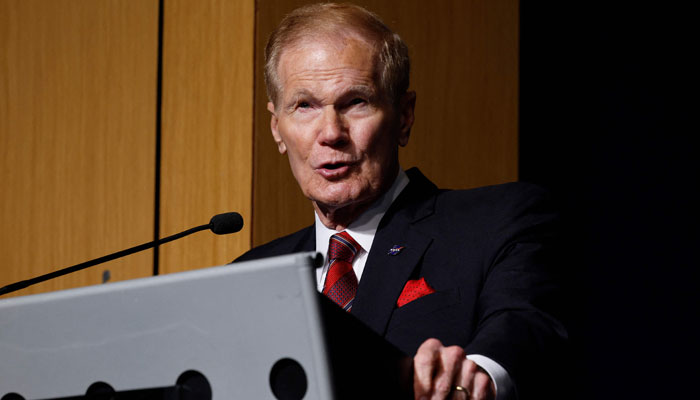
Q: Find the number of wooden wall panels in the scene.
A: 3